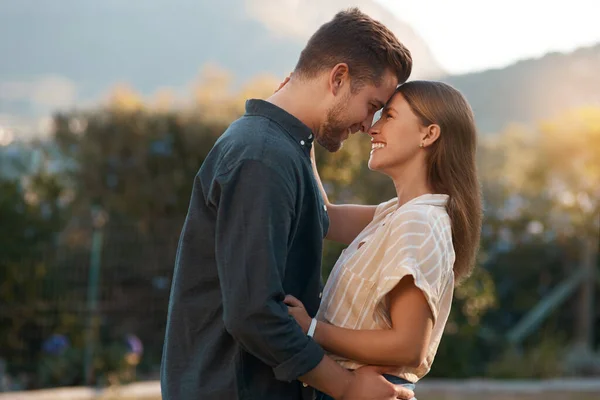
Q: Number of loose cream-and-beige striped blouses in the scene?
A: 1